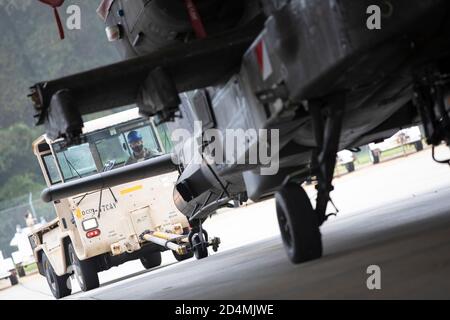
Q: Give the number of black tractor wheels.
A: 4